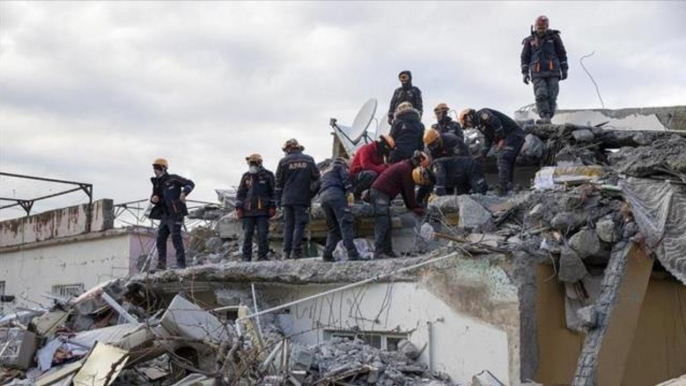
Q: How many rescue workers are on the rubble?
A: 13